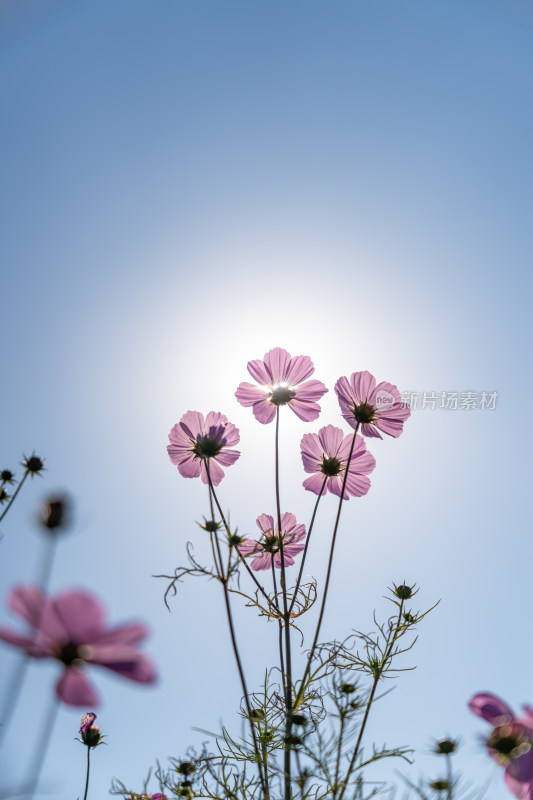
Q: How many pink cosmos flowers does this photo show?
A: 7